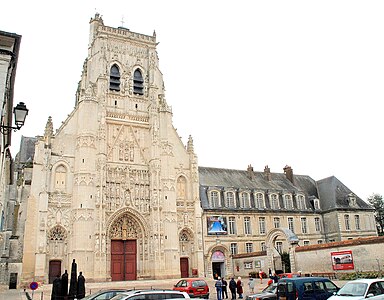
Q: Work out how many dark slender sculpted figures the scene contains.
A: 4